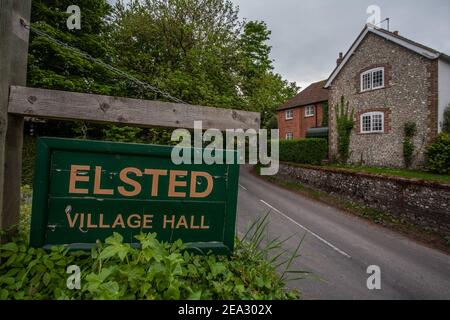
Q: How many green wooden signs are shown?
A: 1